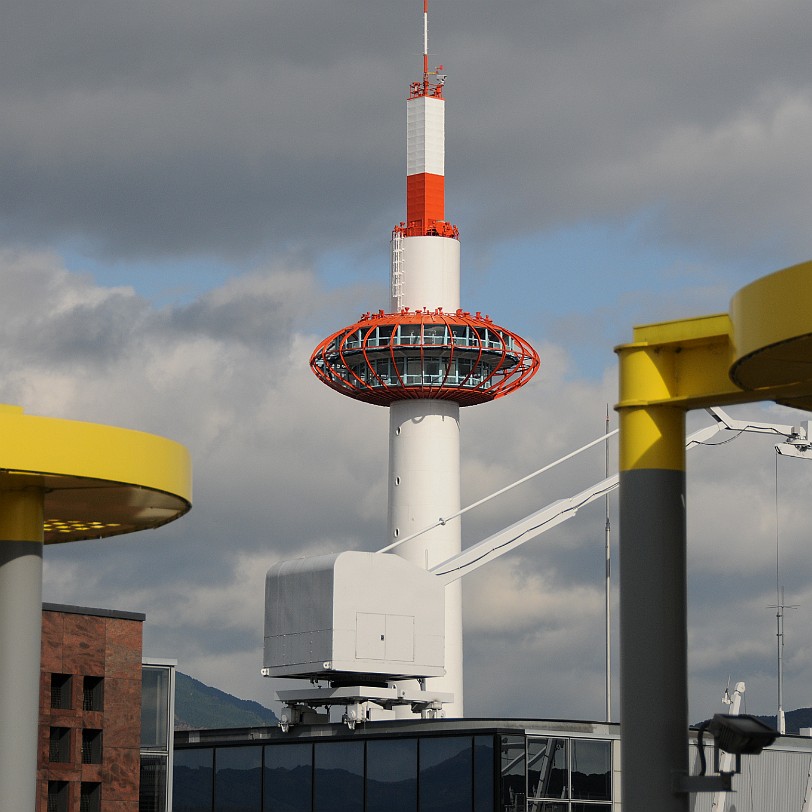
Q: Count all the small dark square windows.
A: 6